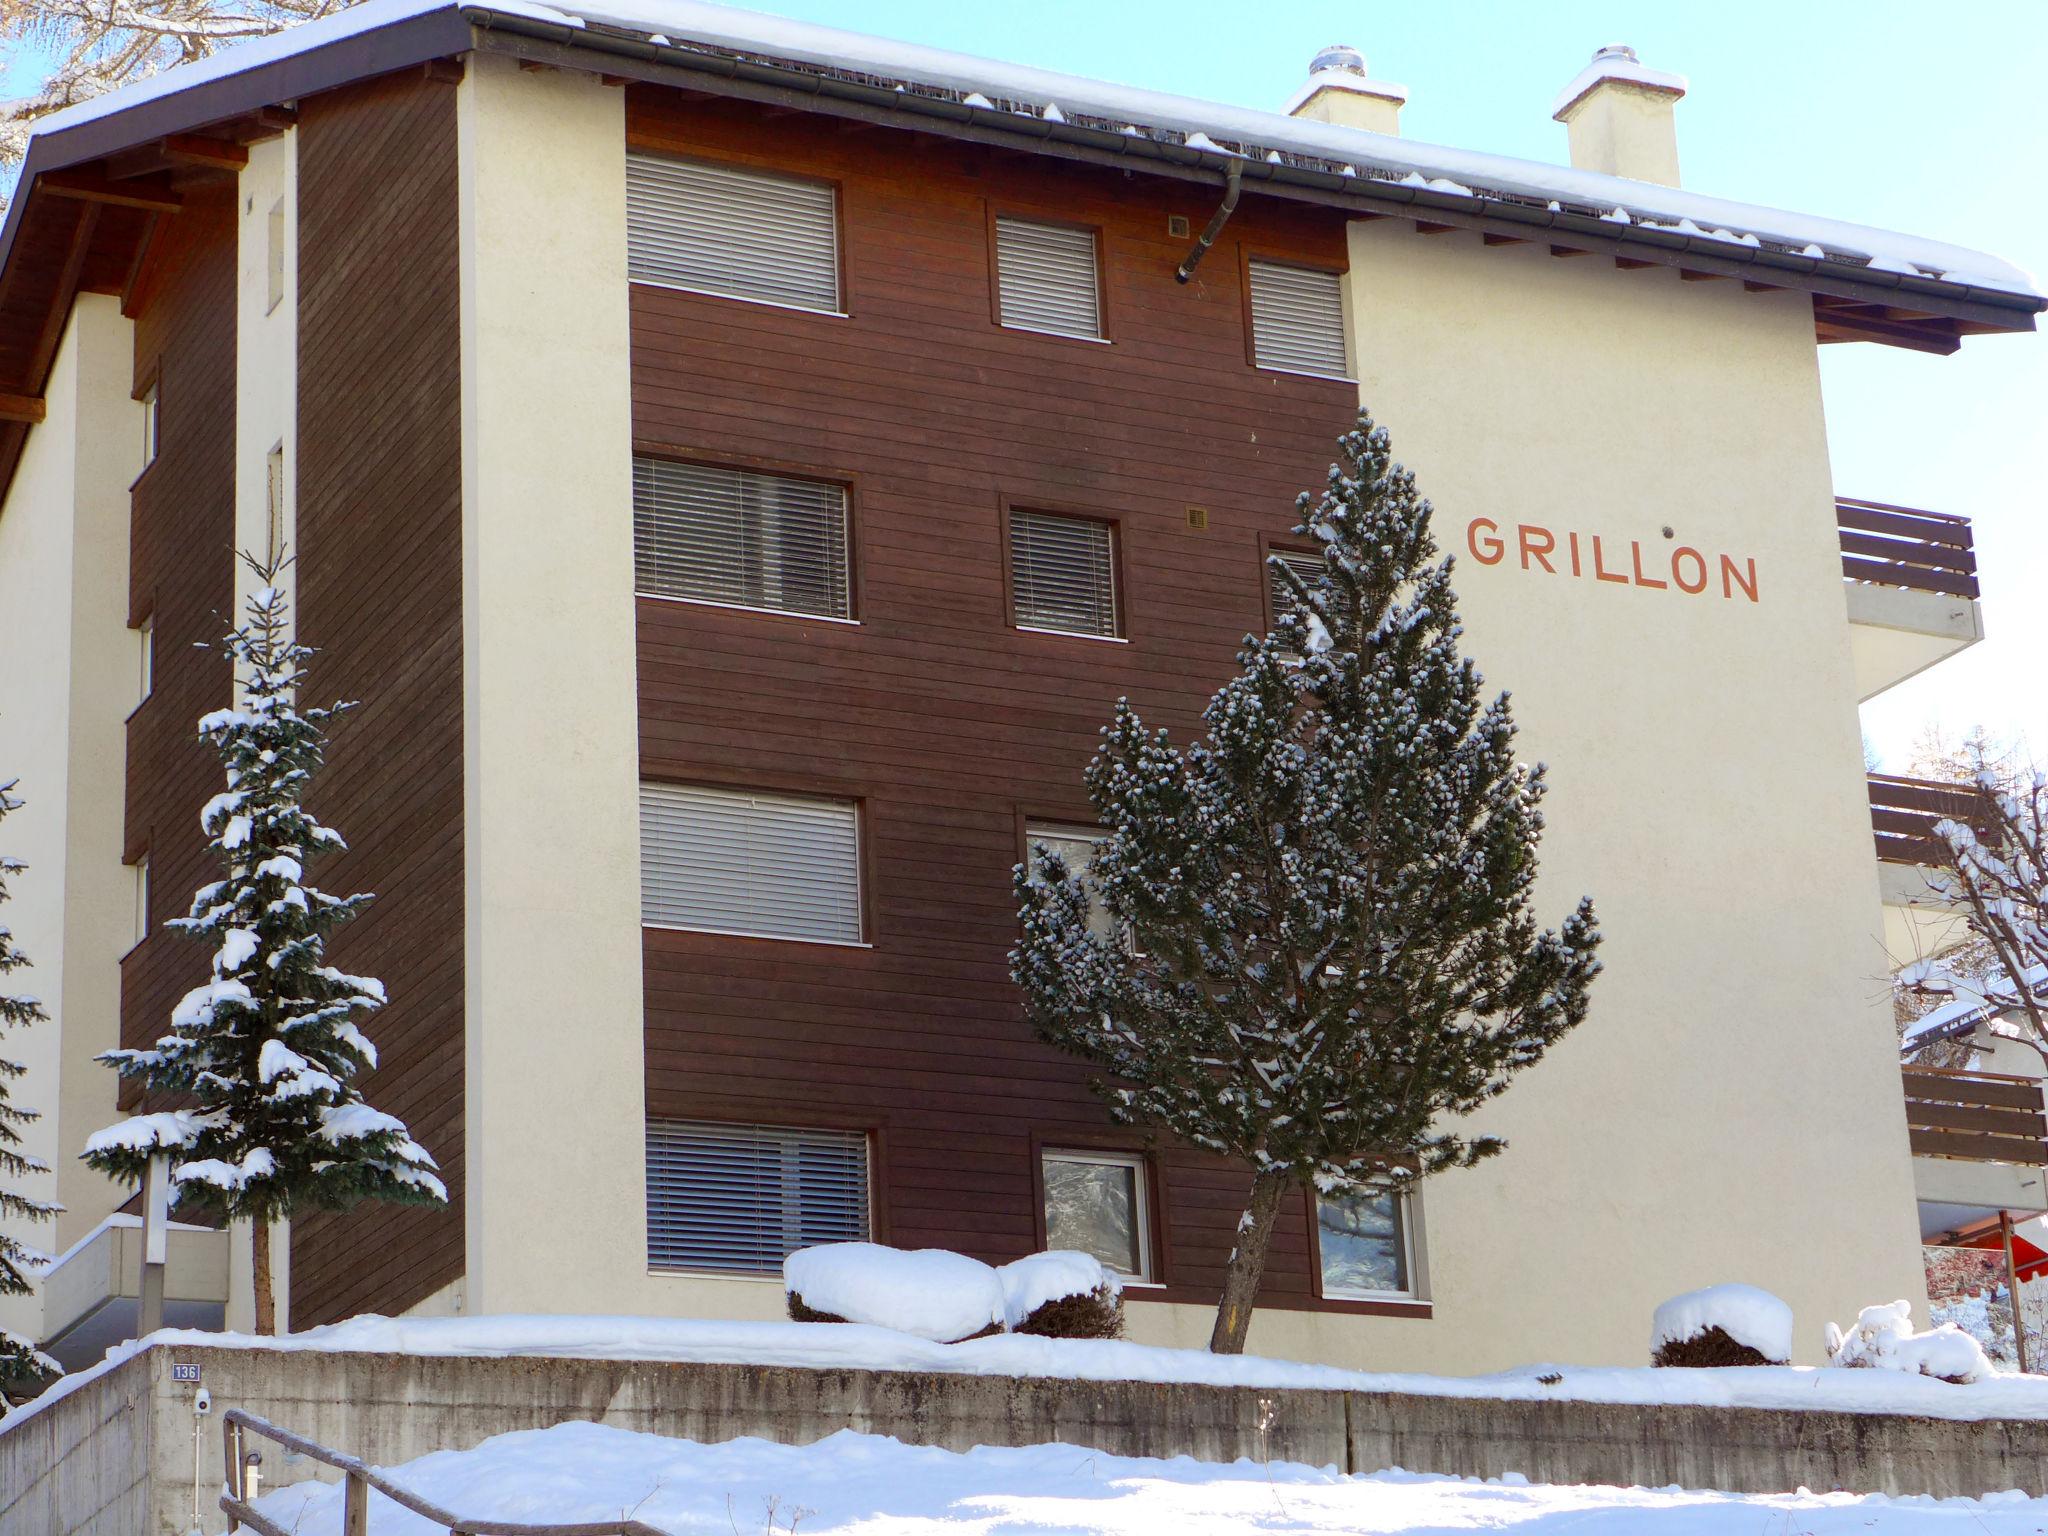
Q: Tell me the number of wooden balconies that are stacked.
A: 3